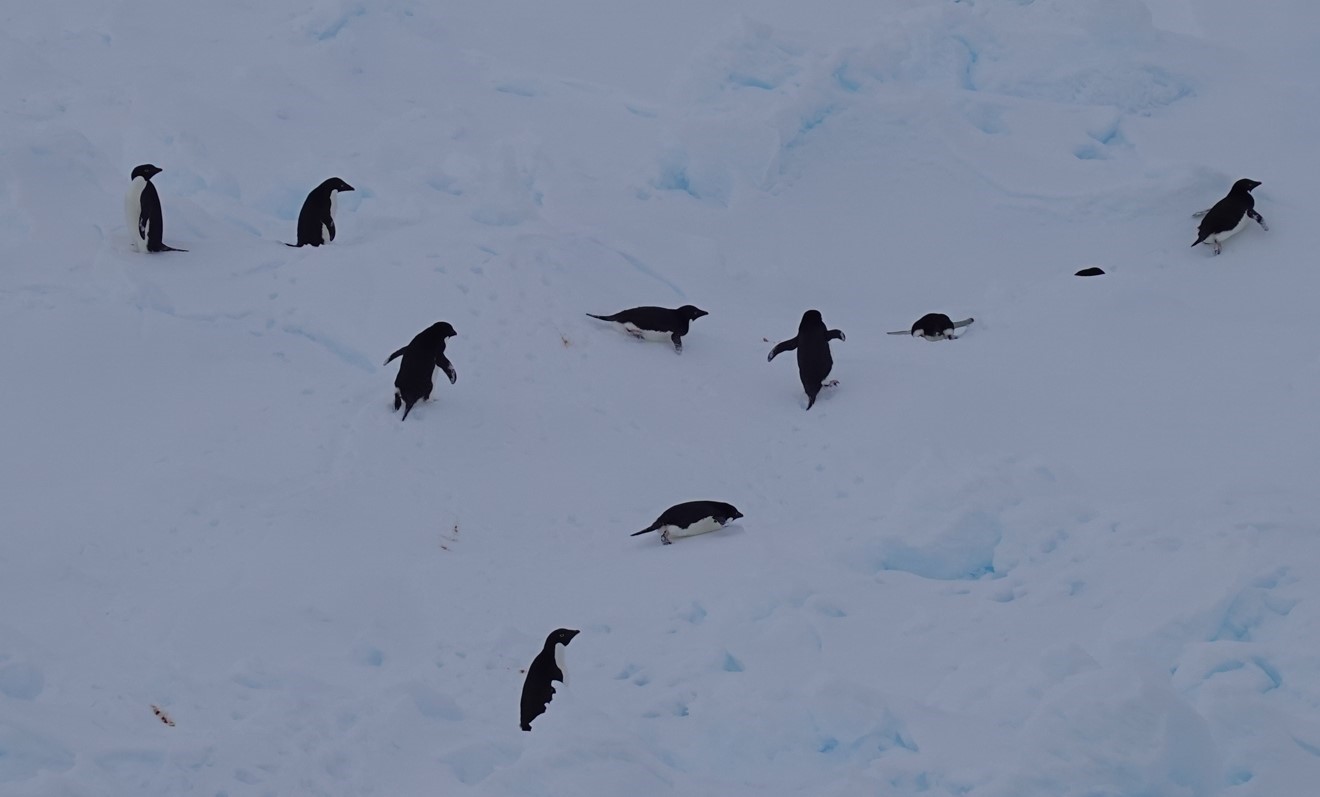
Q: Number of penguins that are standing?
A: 5